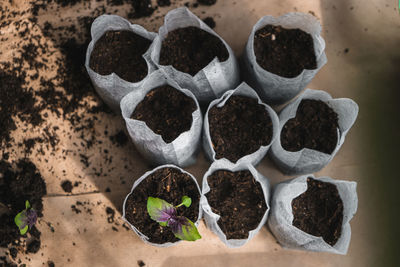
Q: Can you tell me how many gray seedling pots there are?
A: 9